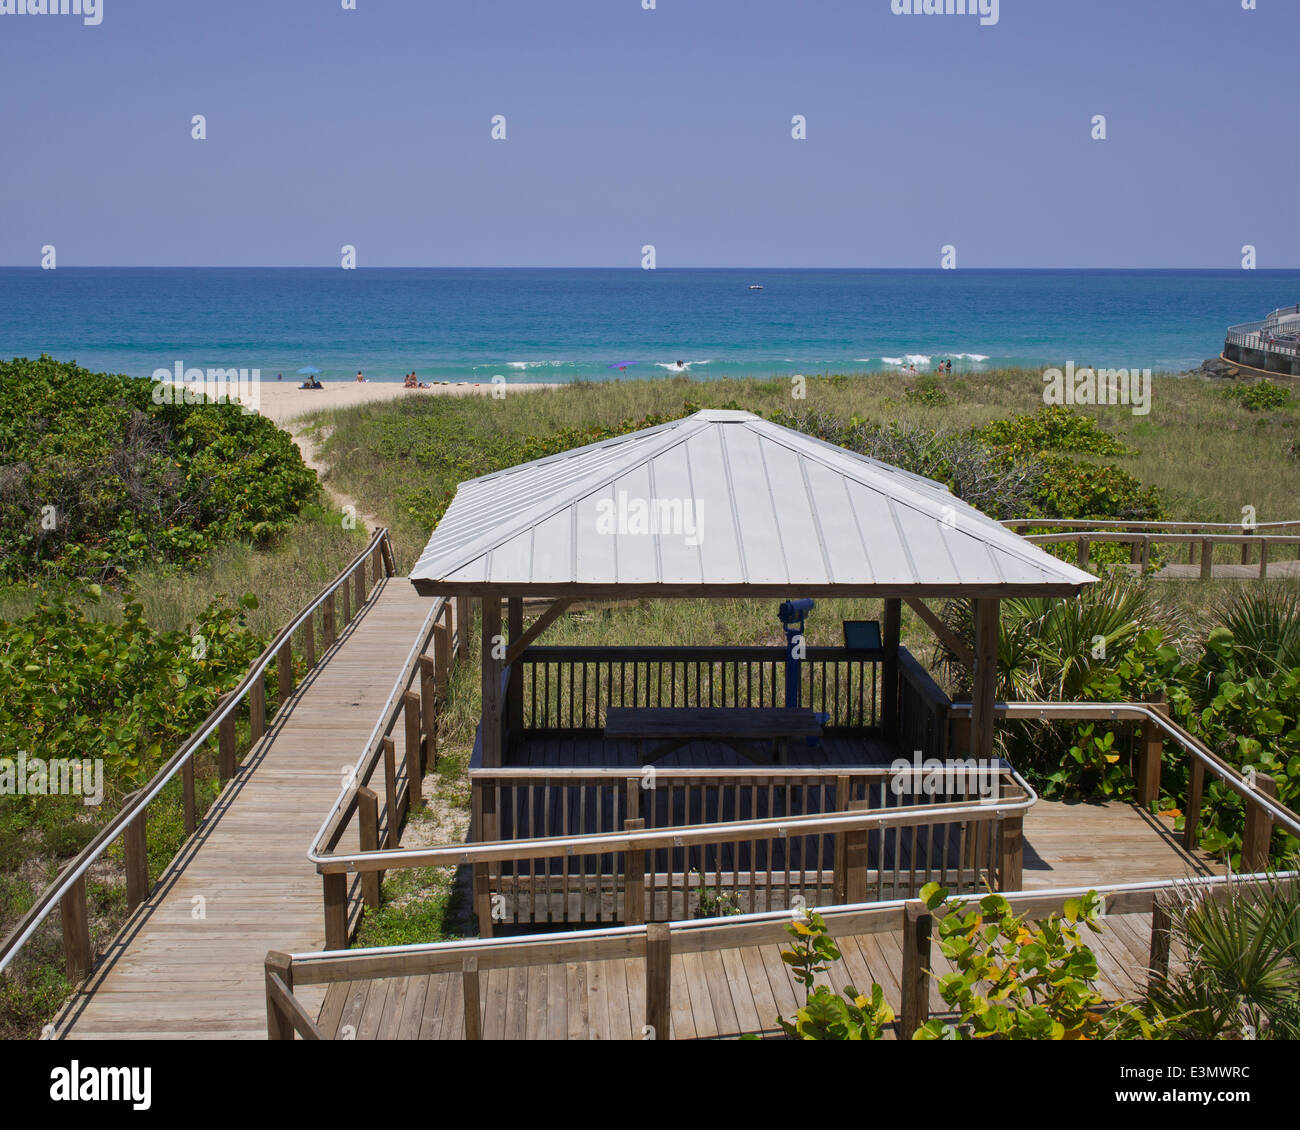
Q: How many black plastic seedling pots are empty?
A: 0